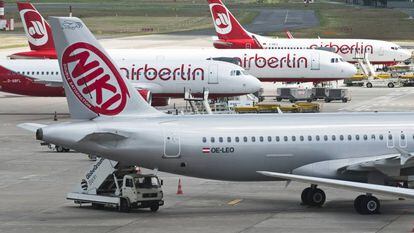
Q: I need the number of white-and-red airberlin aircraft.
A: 3